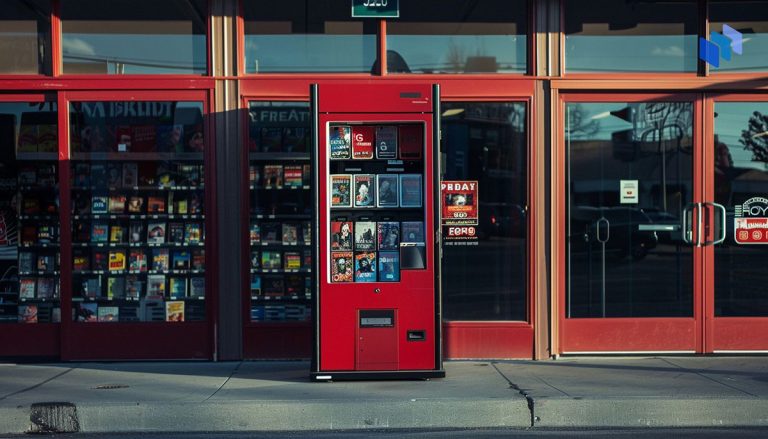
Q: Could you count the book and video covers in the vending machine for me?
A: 15